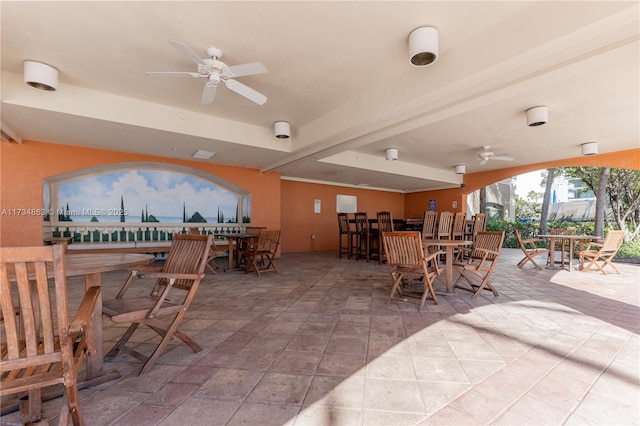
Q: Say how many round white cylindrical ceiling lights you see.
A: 7